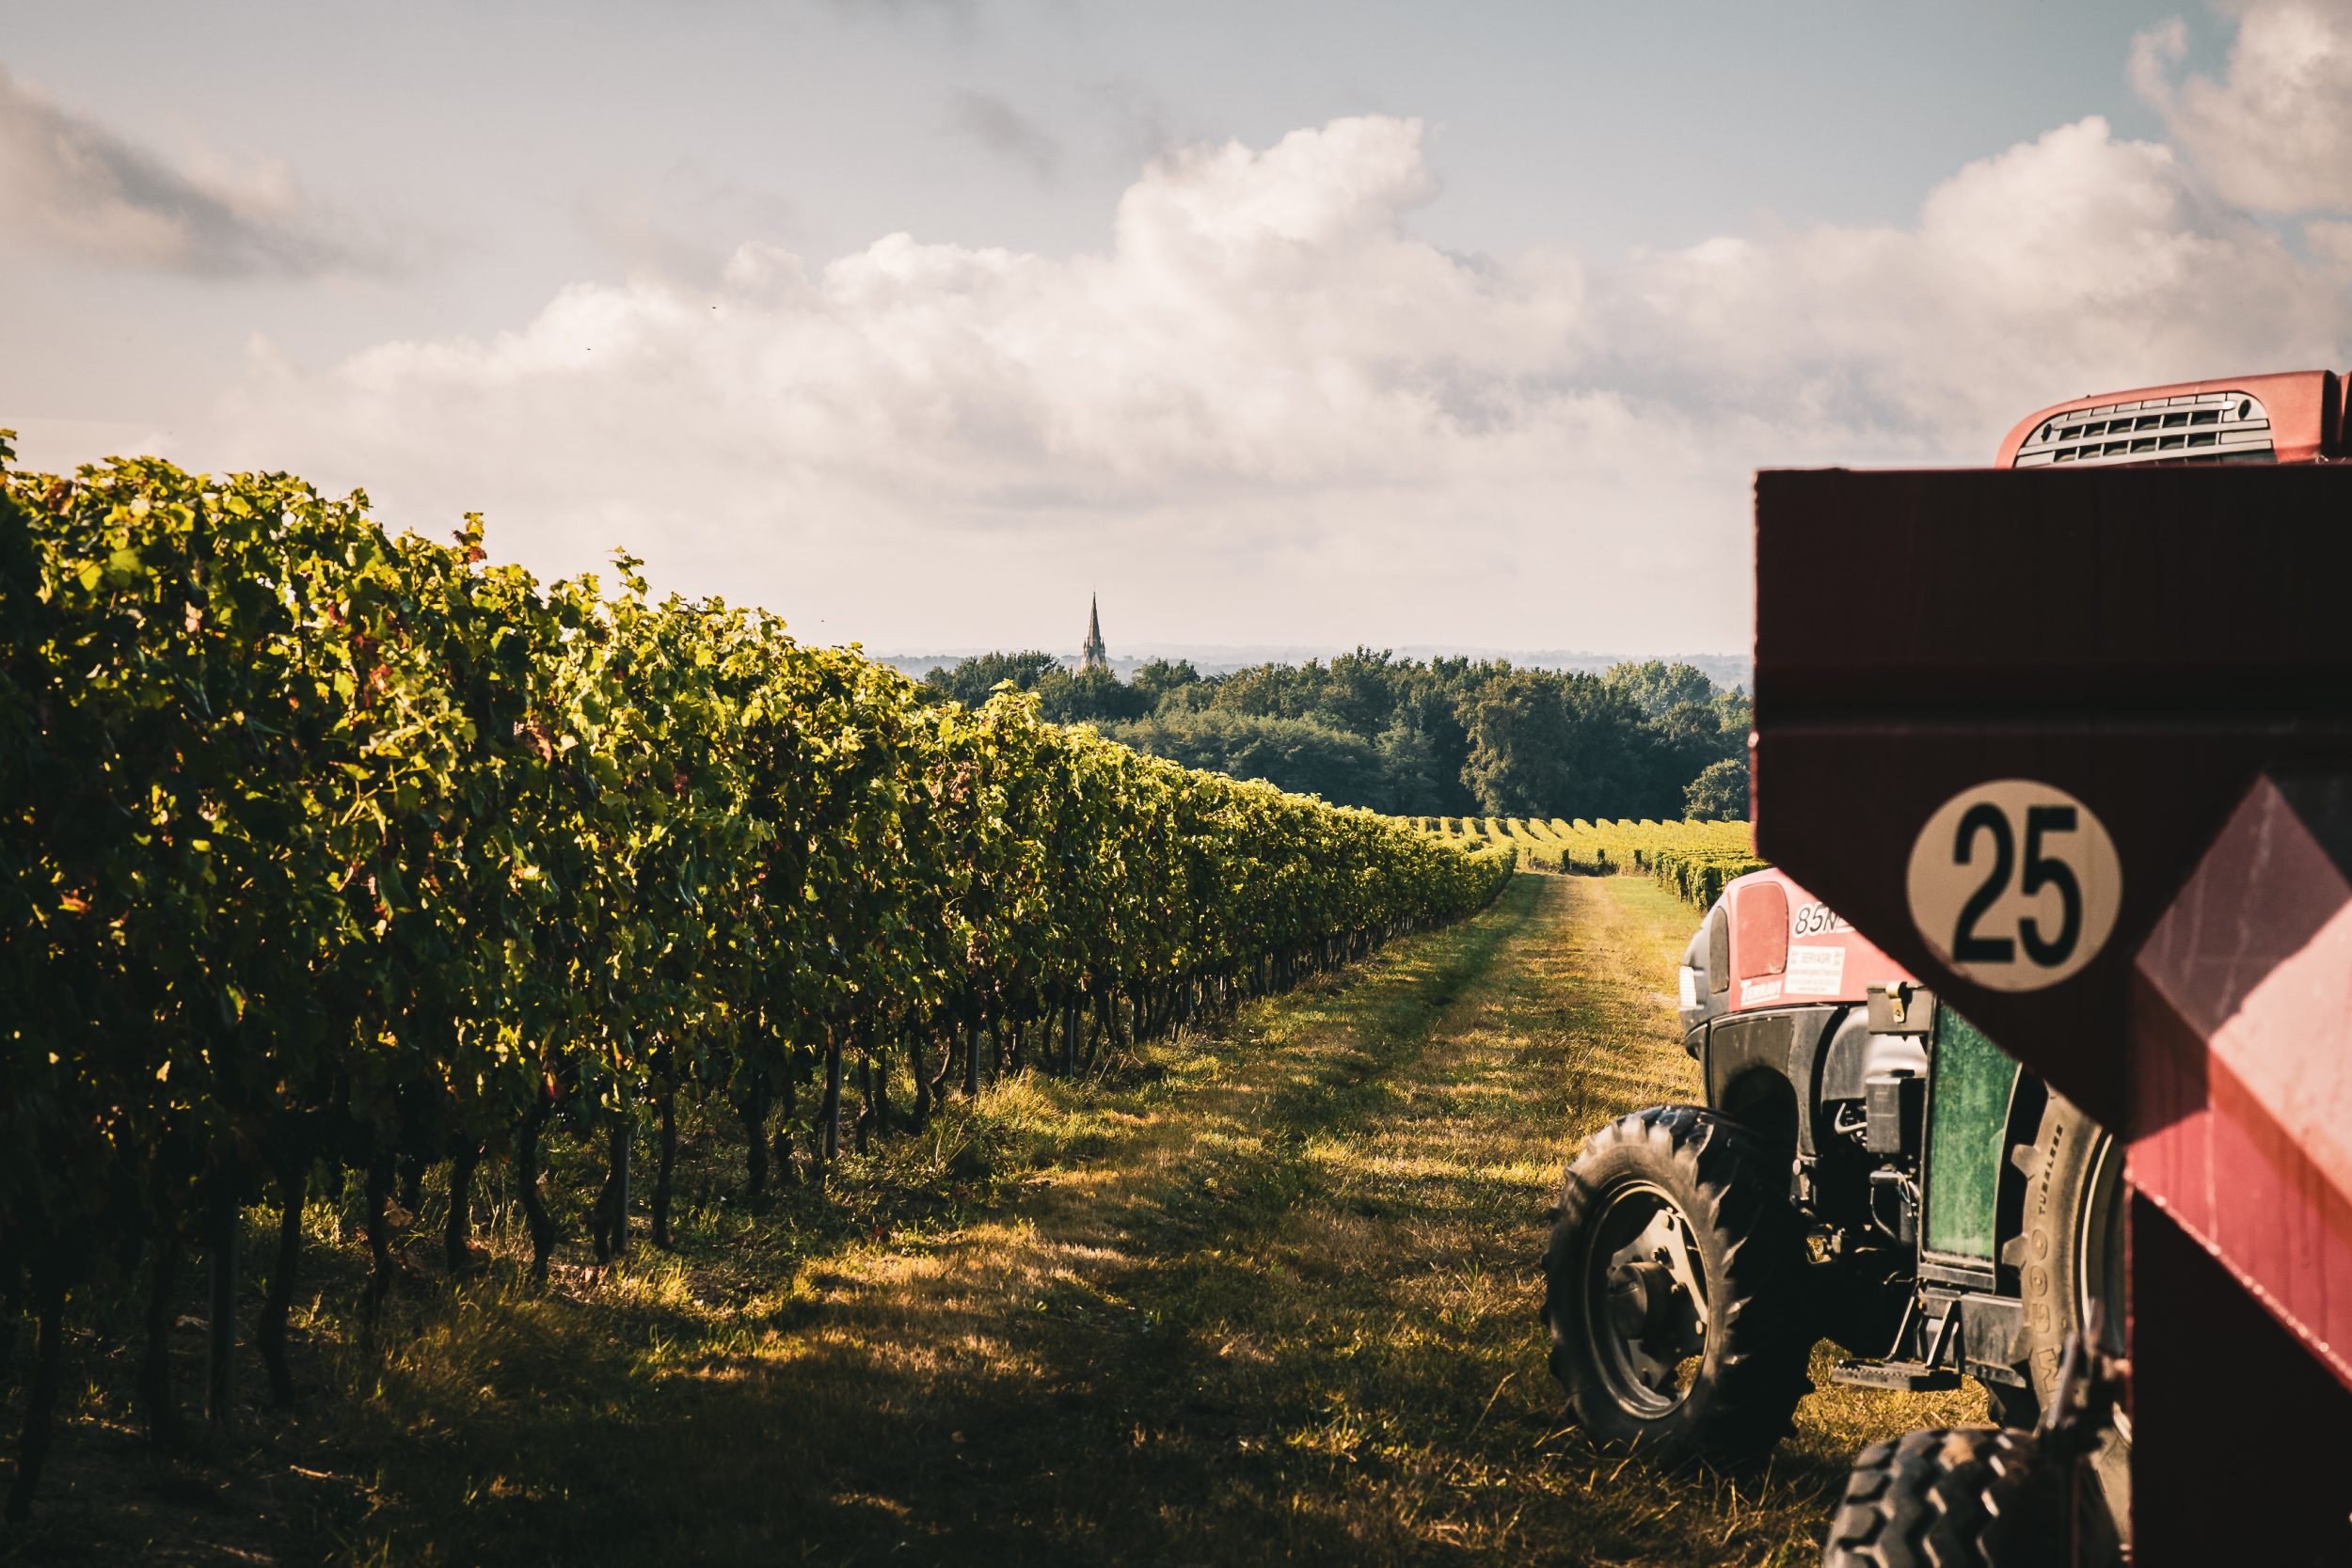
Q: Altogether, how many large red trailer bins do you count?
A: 1